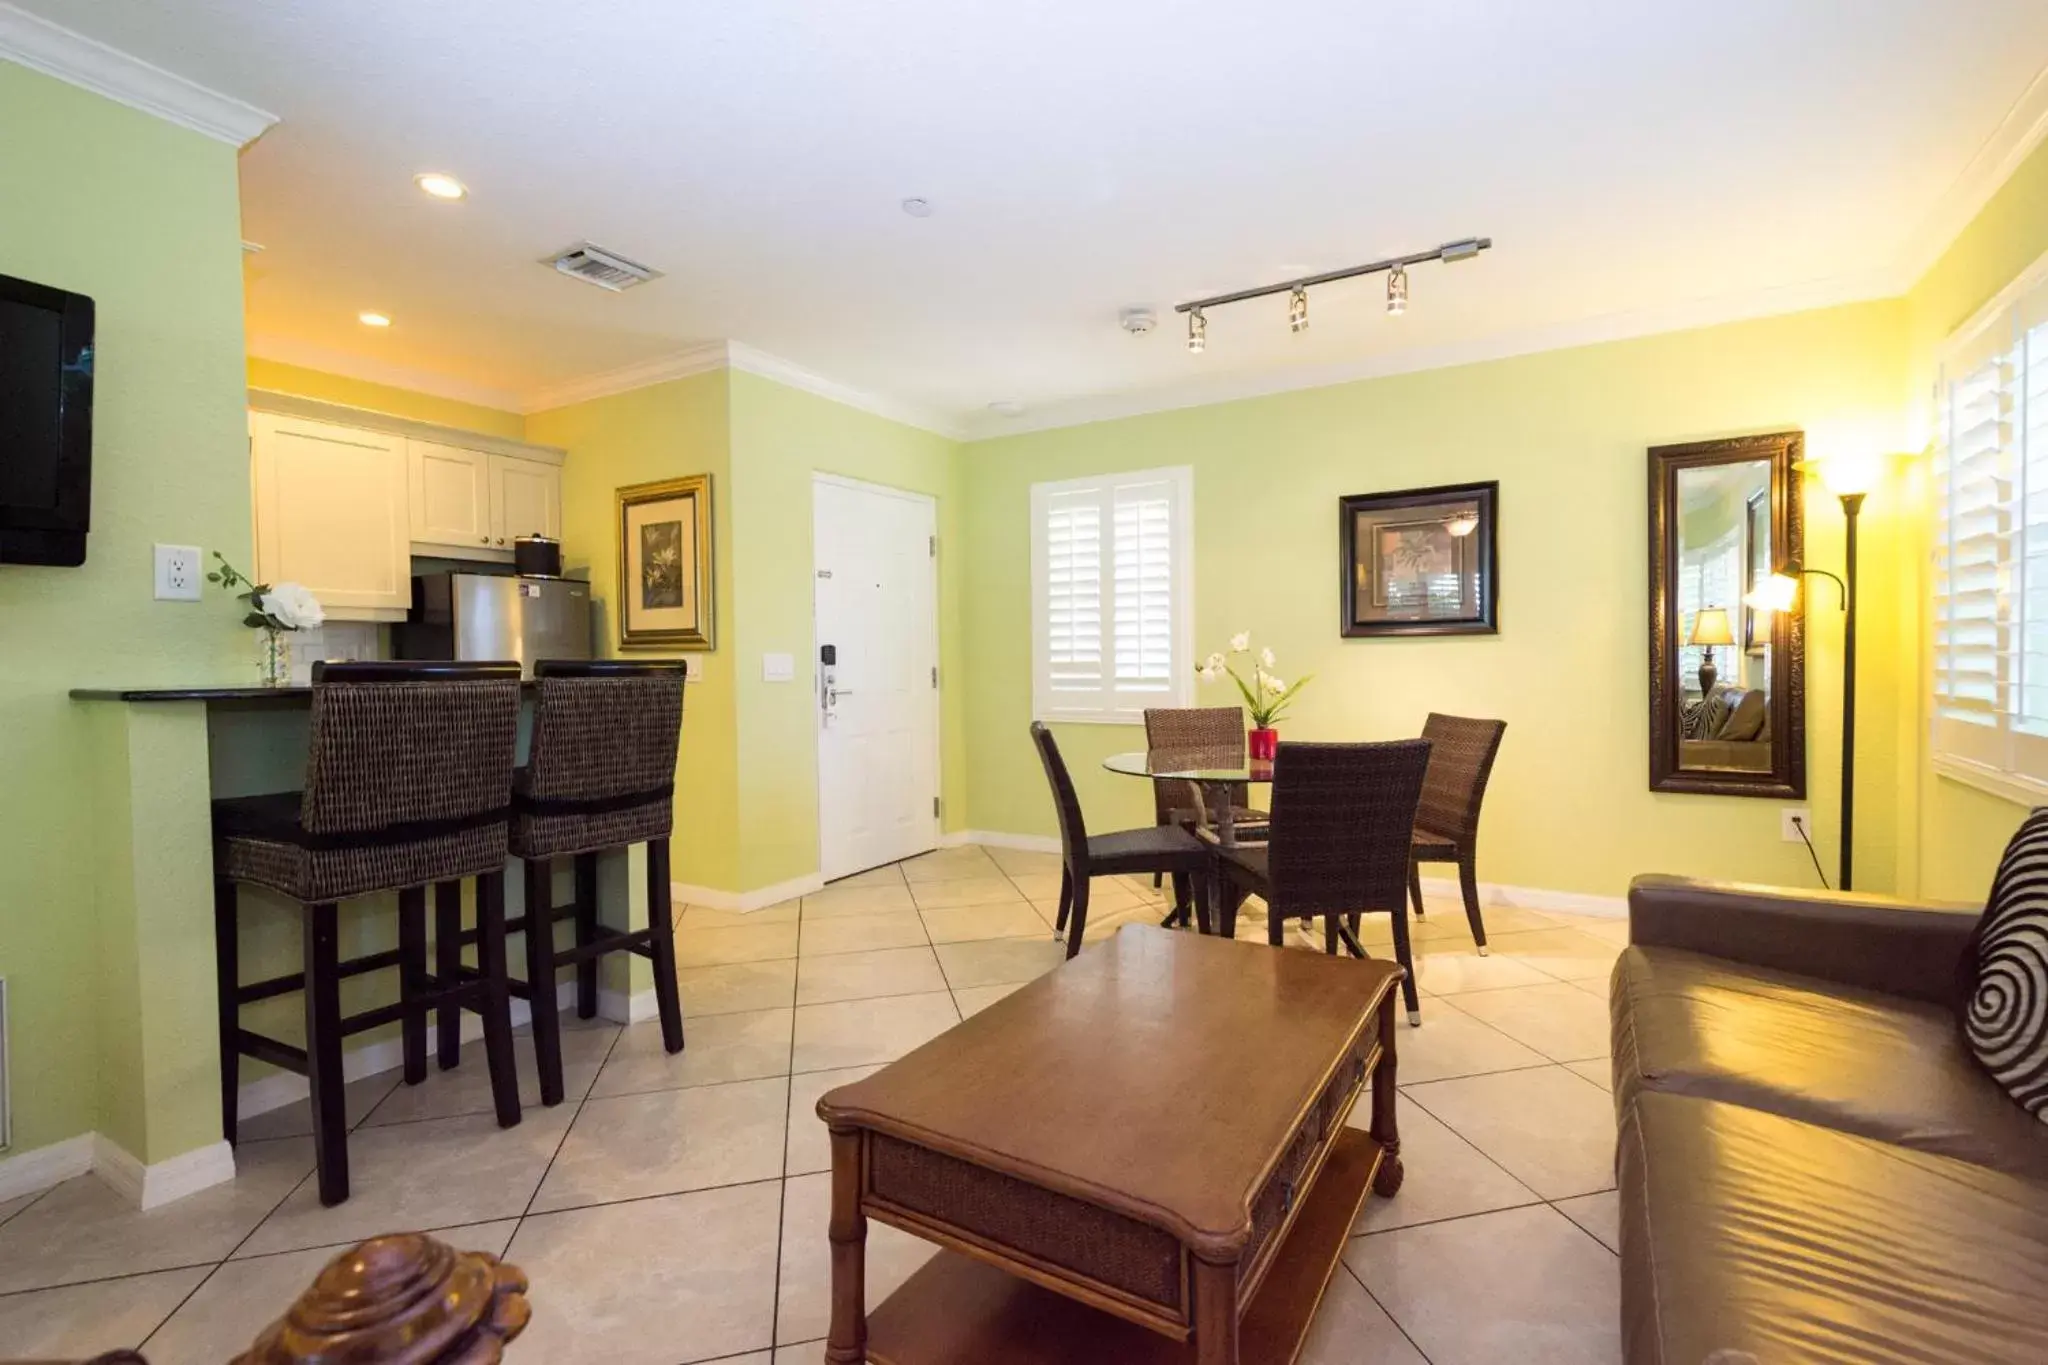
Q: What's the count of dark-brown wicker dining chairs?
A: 4